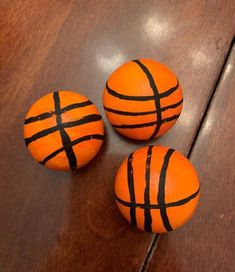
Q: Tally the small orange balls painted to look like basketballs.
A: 3